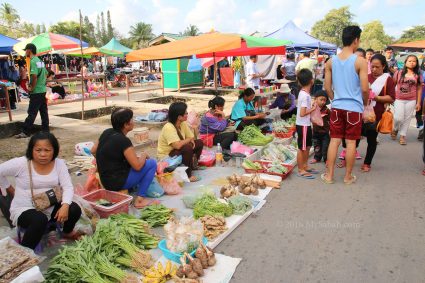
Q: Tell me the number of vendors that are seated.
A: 6